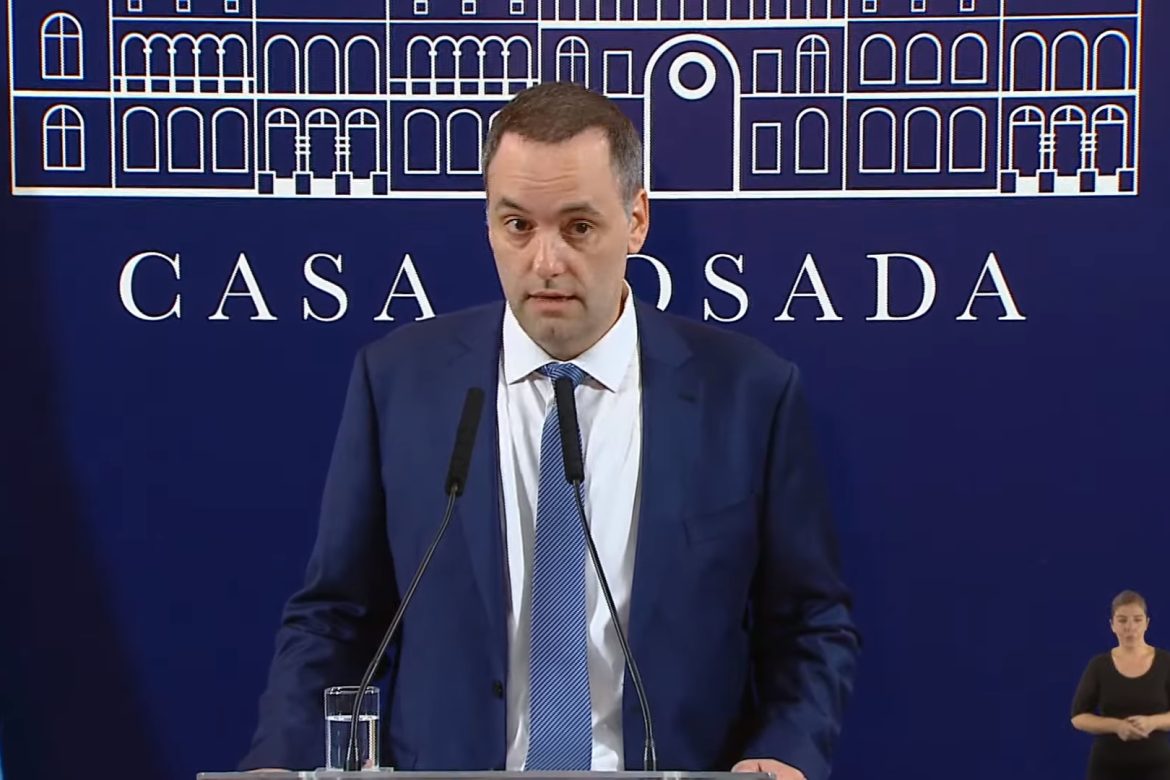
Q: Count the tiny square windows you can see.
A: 9